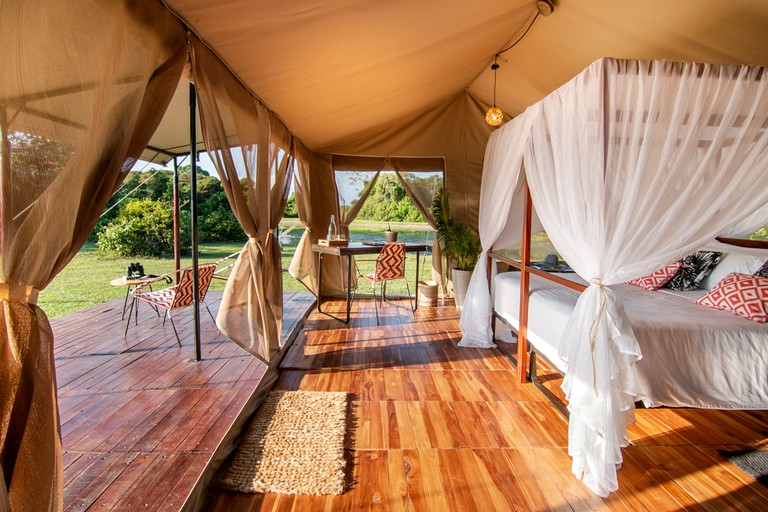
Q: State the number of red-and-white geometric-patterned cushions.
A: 2